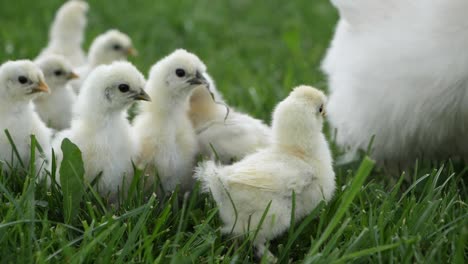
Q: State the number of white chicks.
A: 8